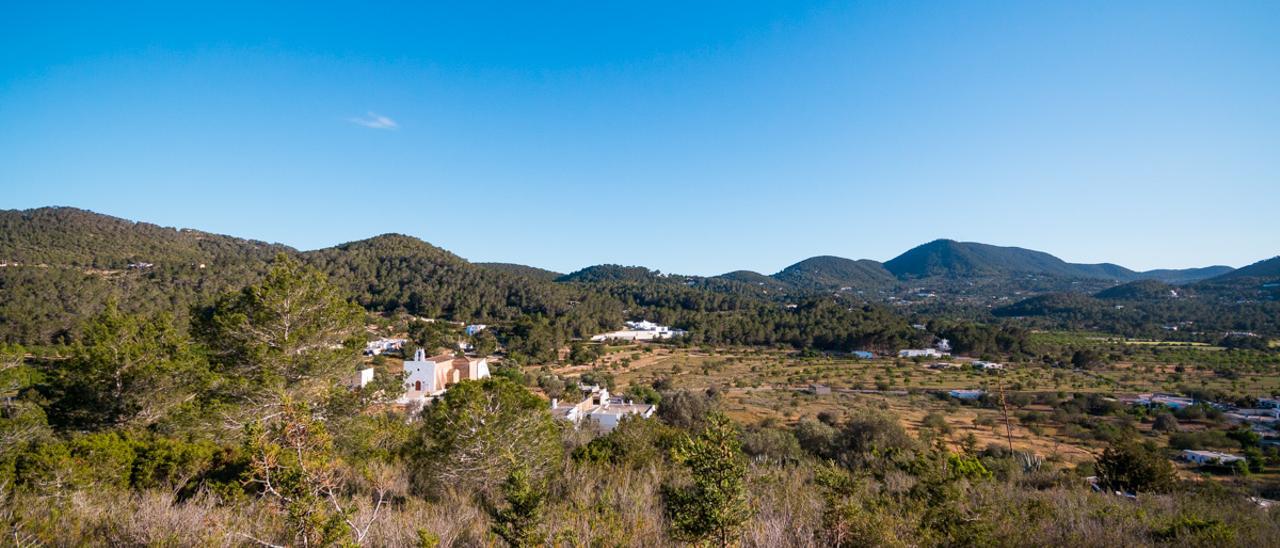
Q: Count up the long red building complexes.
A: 0